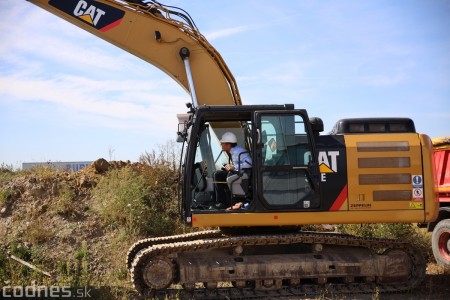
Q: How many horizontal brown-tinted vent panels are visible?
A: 4